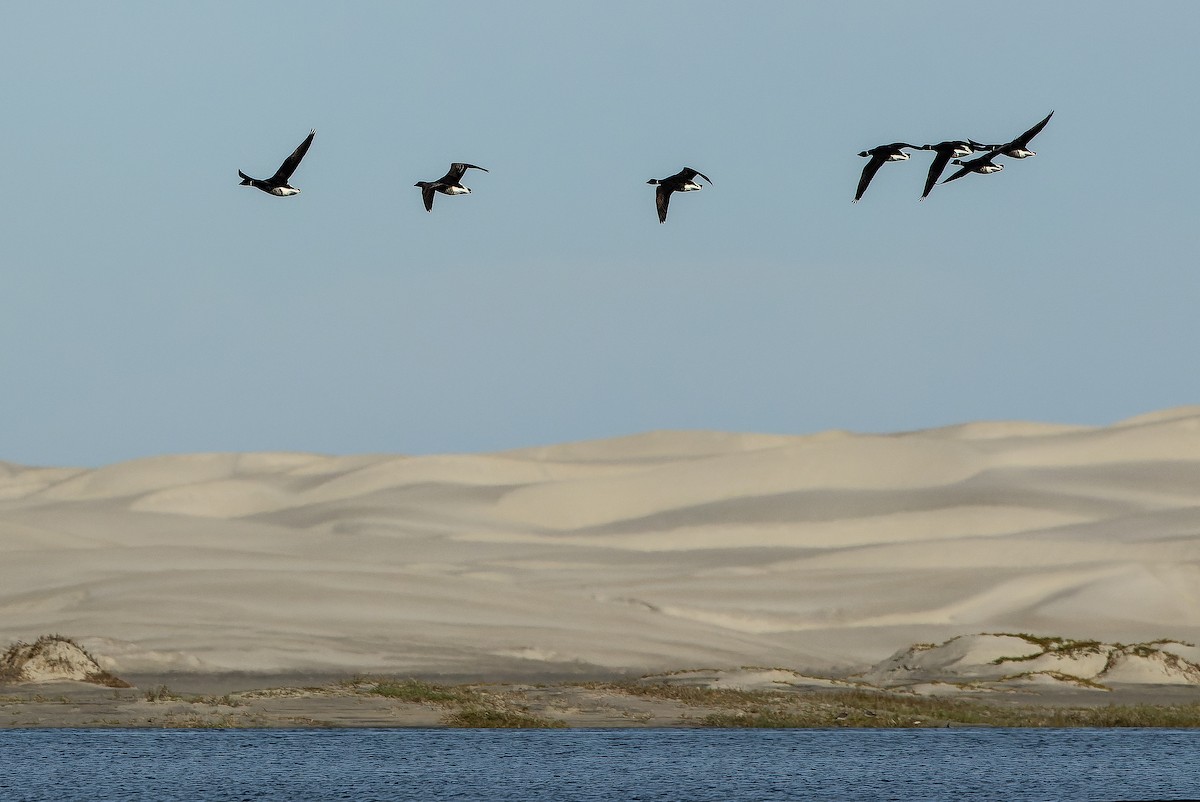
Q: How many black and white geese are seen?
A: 7